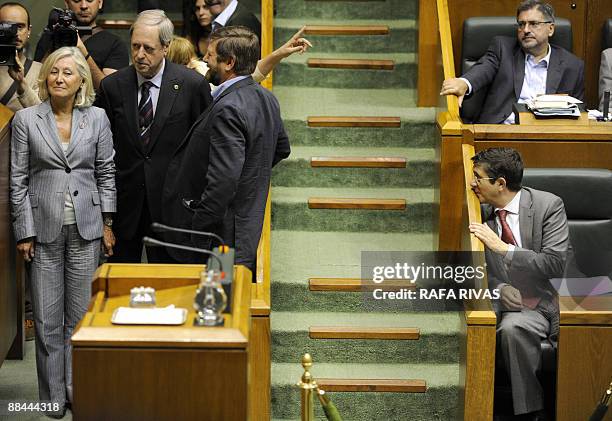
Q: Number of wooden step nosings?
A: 8